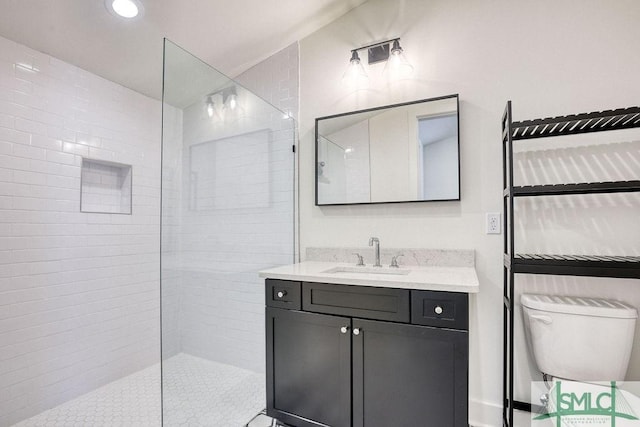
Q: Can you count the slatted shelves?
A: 3